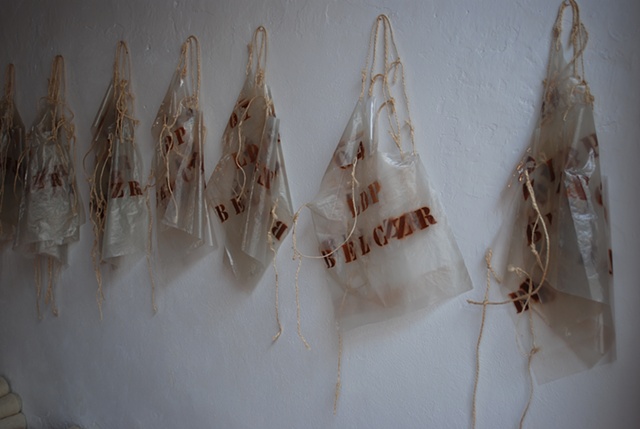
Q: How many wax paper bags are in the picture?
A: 7